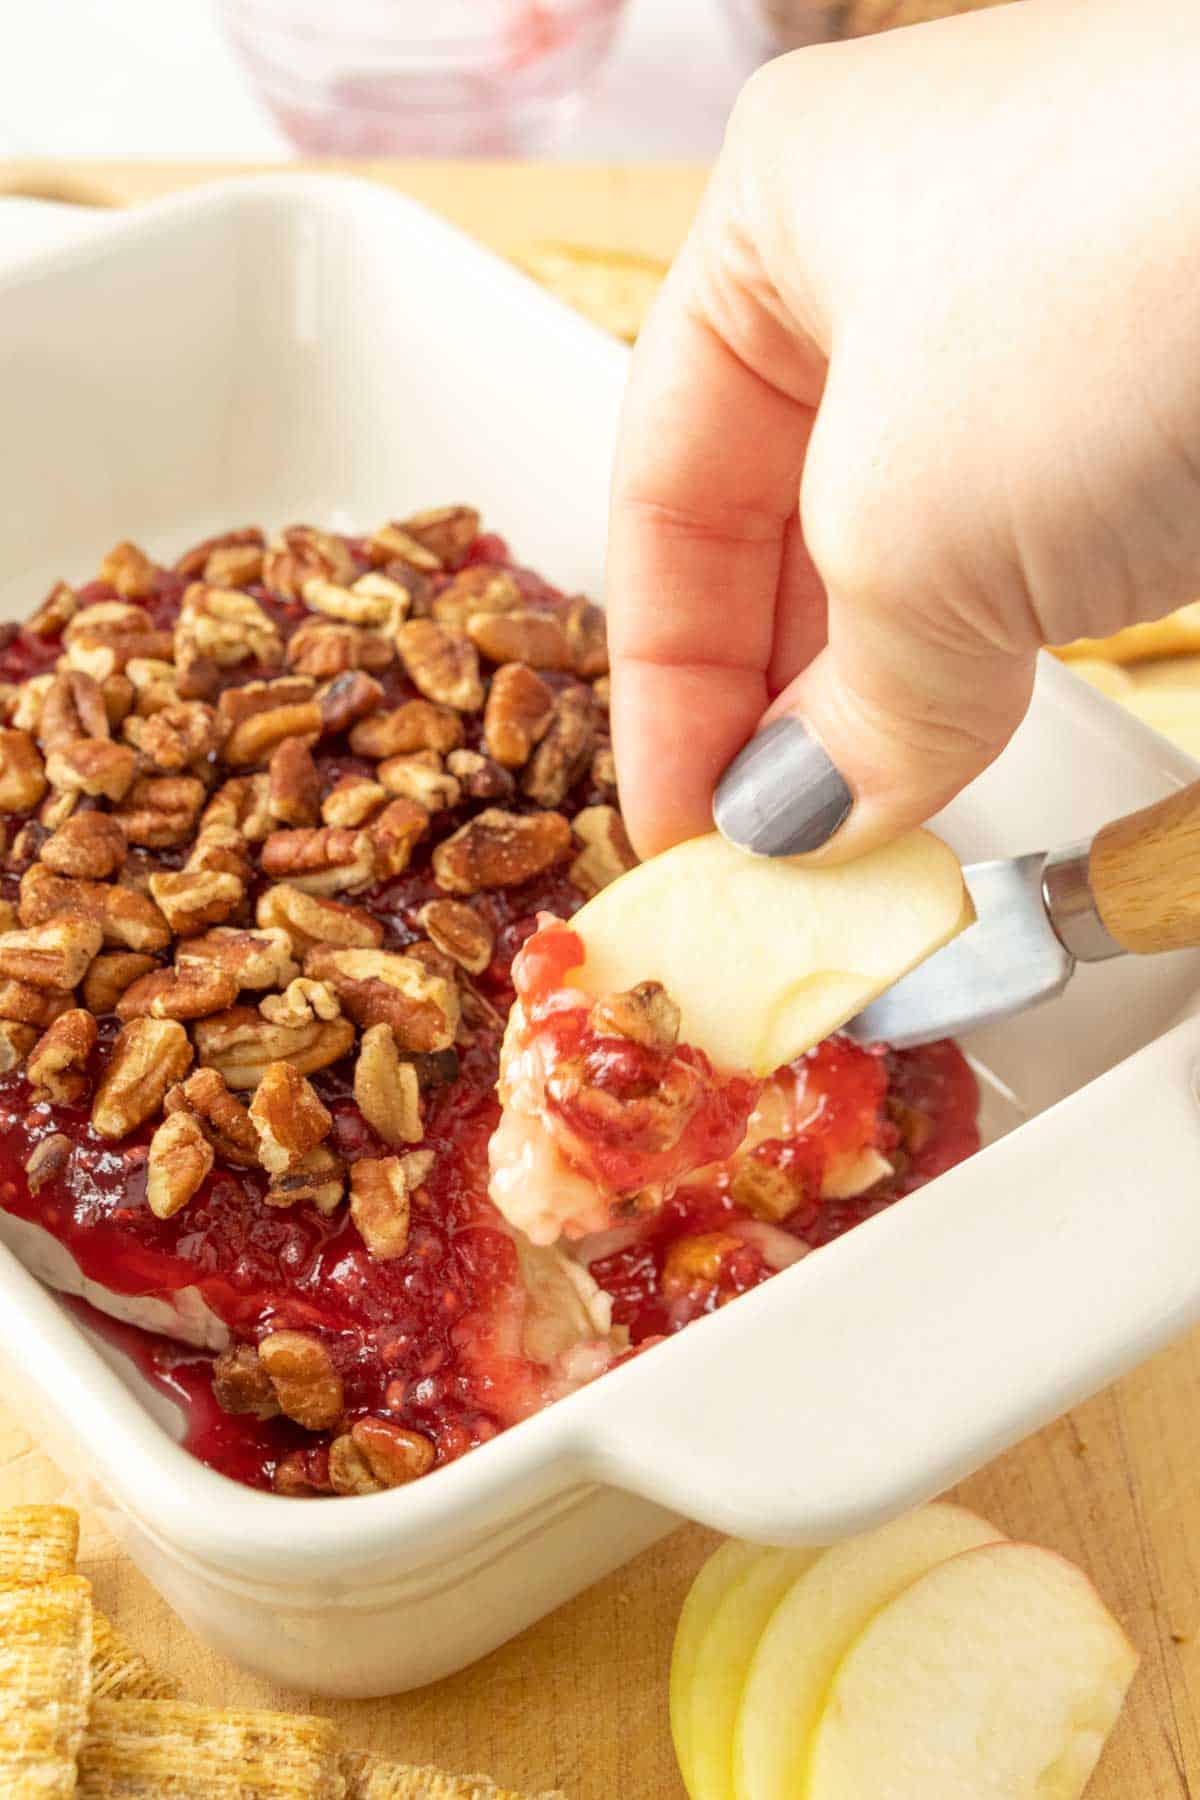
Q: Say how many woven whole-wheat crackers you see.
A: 5